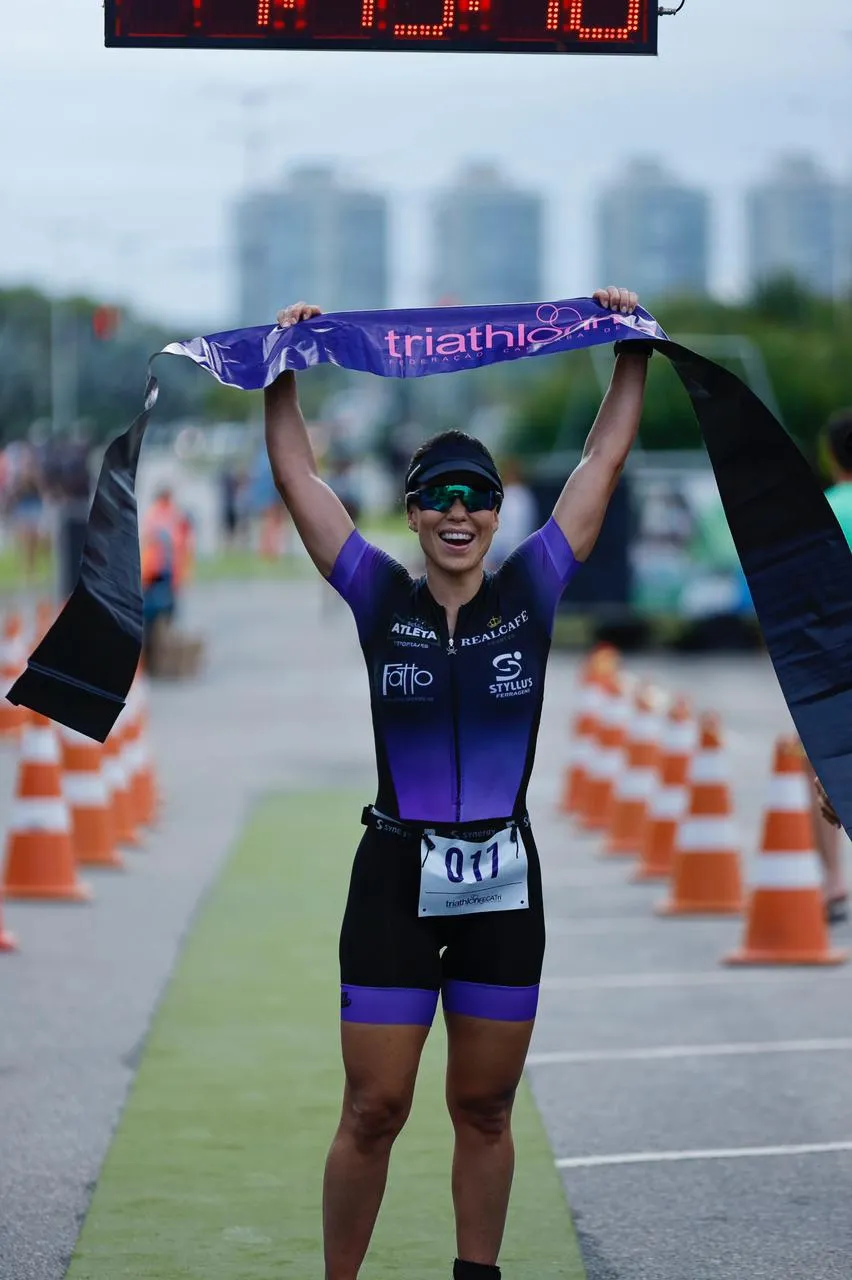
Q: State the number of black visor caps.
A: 1